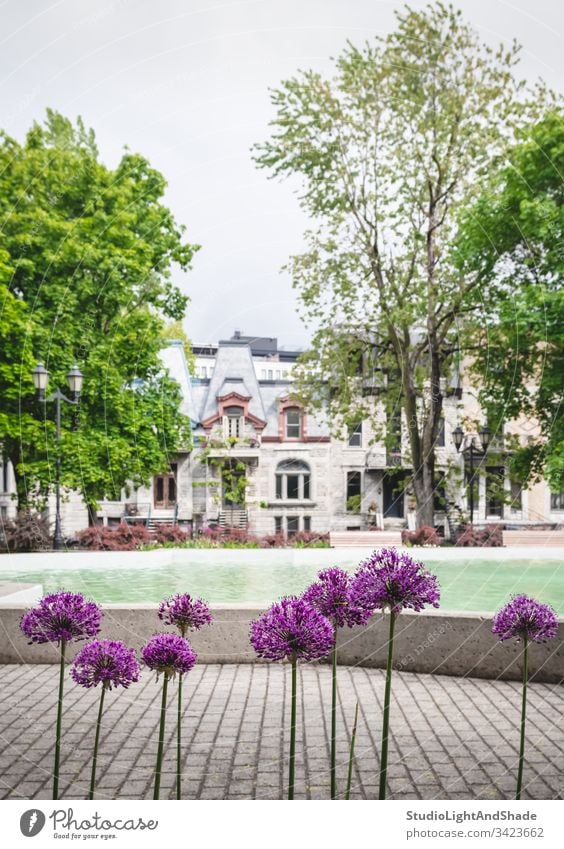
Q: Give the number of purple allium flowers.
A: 8